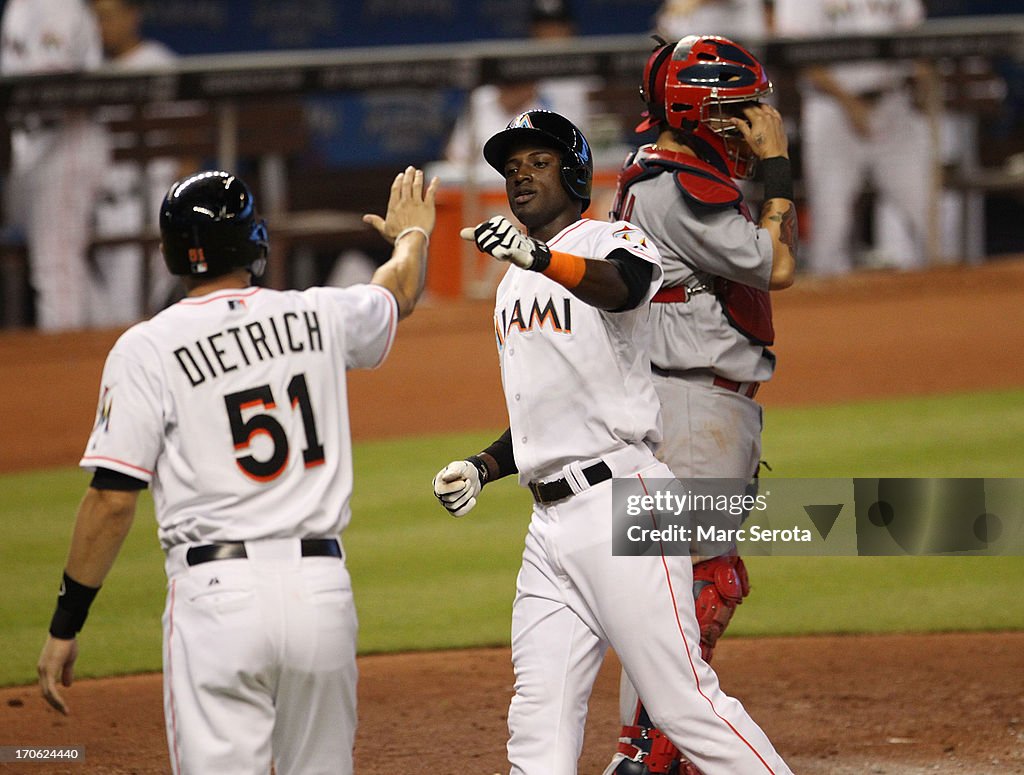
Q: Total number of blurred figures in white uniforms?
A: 5